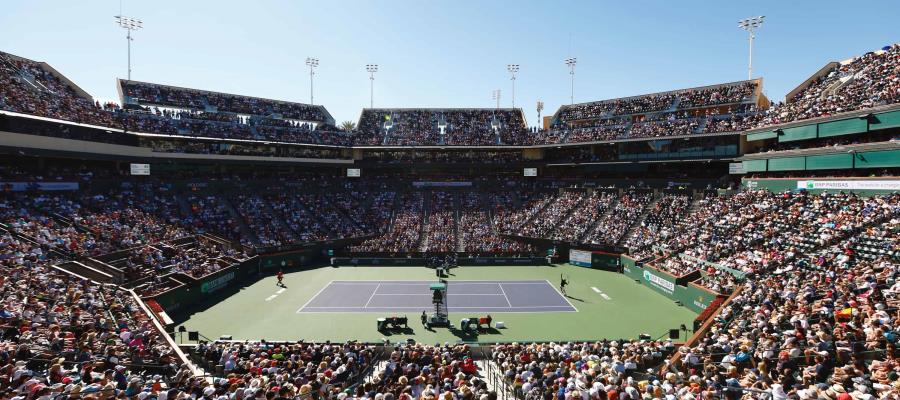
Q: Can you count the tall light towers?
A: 6